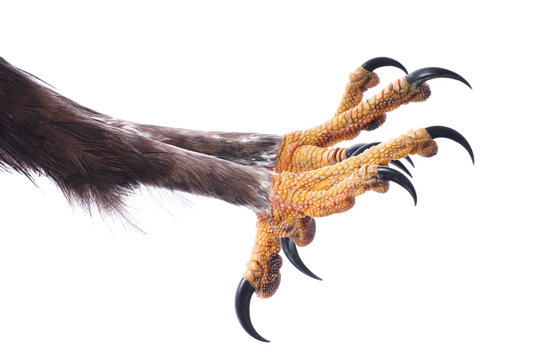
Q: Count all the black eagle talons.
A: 8